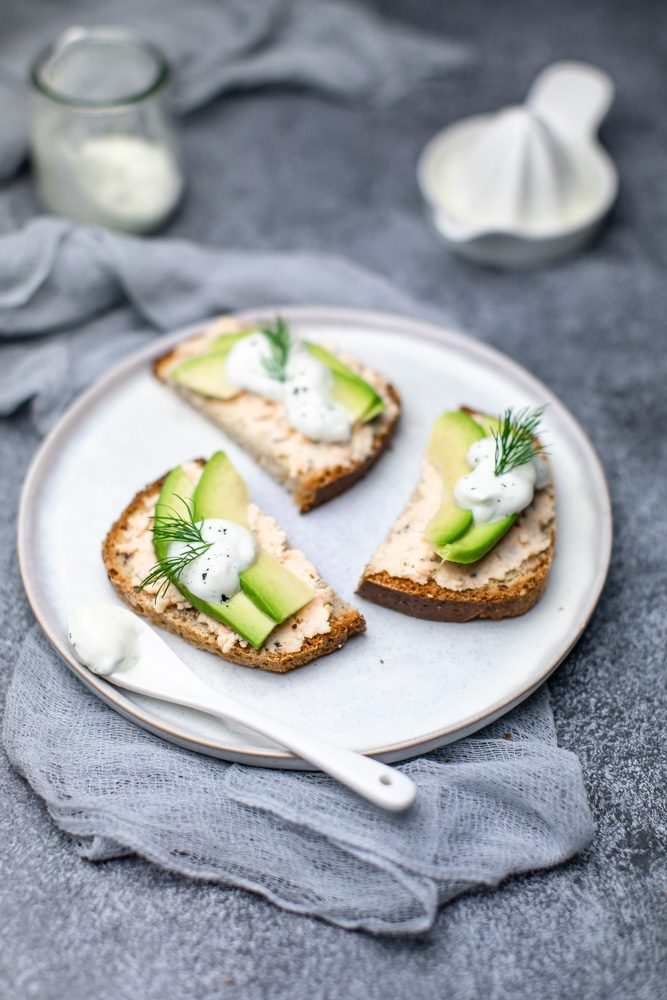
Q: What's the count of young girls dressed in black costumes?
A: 0